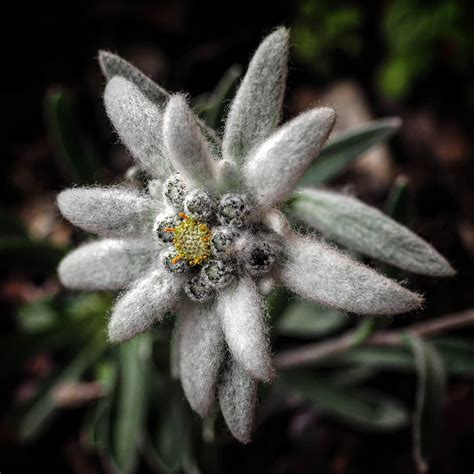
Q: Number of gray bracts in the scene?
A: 13